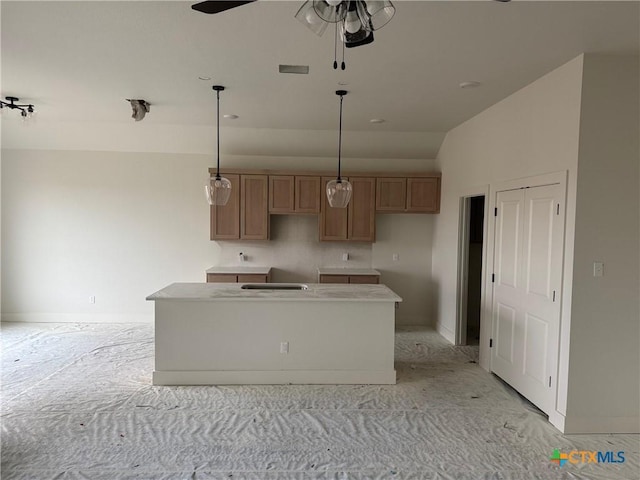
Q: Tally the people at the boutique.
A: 0